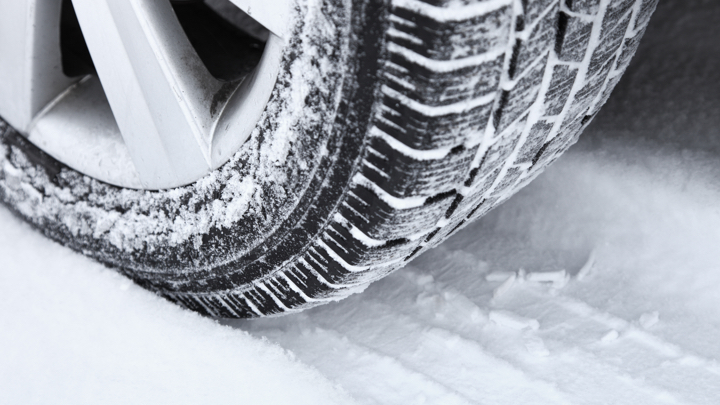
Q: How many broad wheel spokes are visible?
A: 3